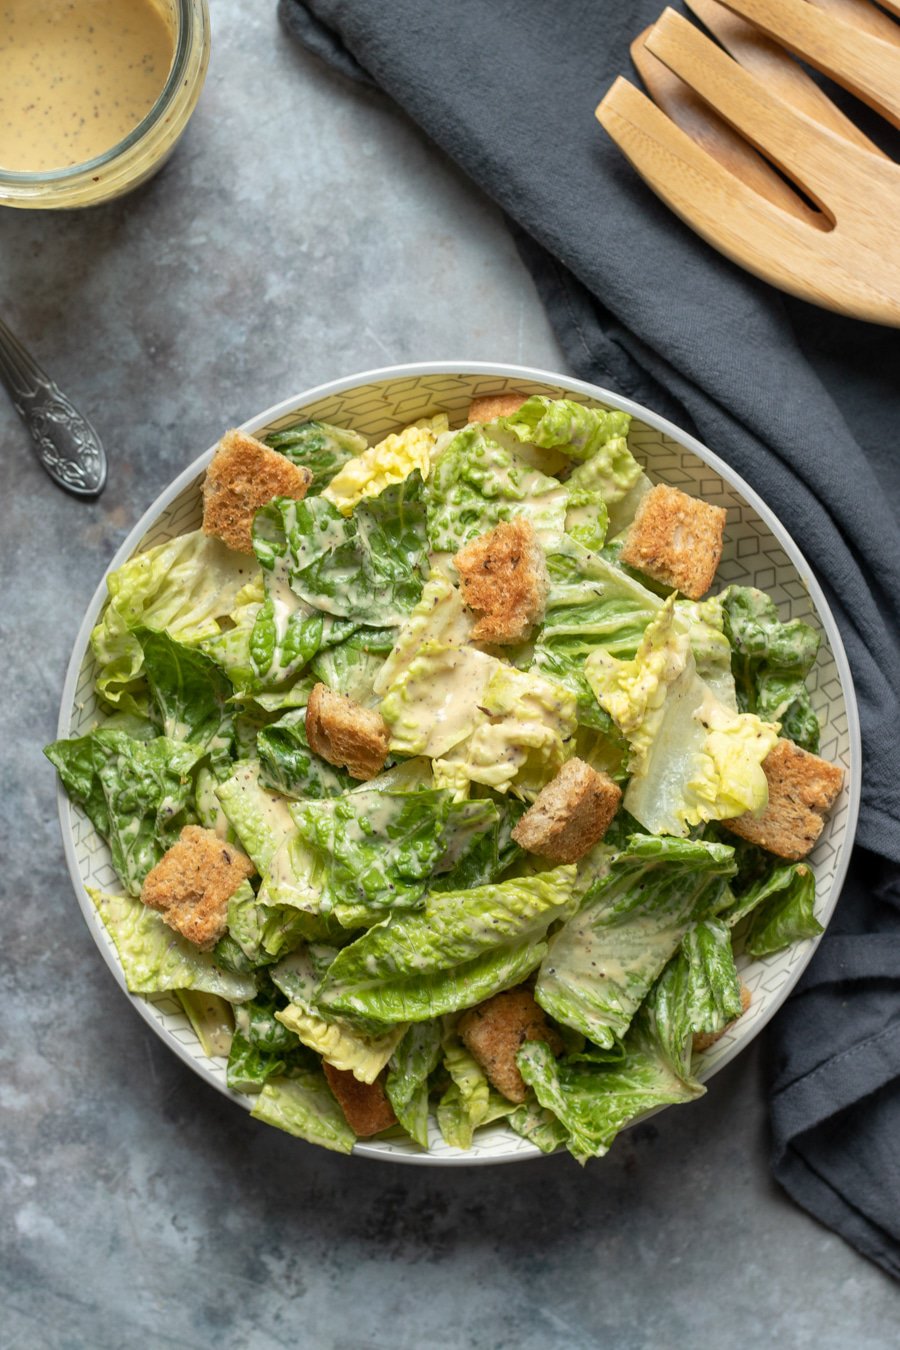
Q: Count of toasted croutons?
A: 11